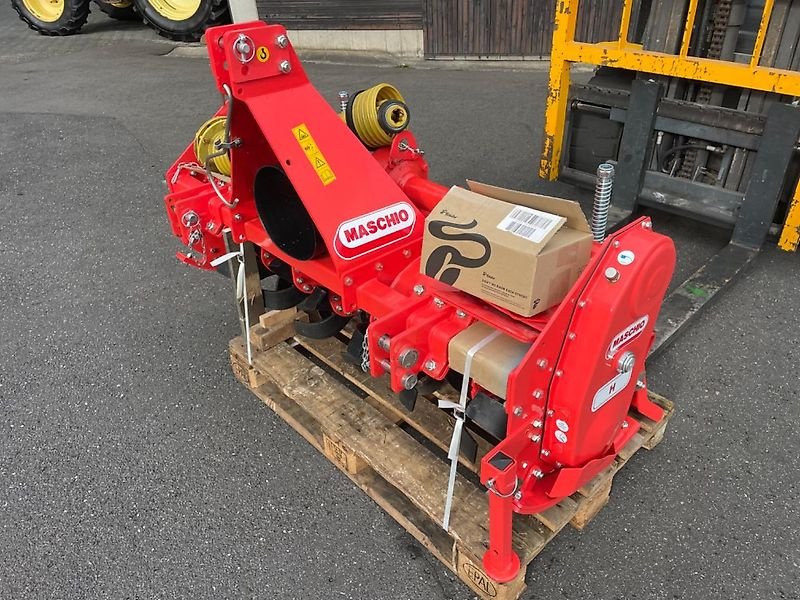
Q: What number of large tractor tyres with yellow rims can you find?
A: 2